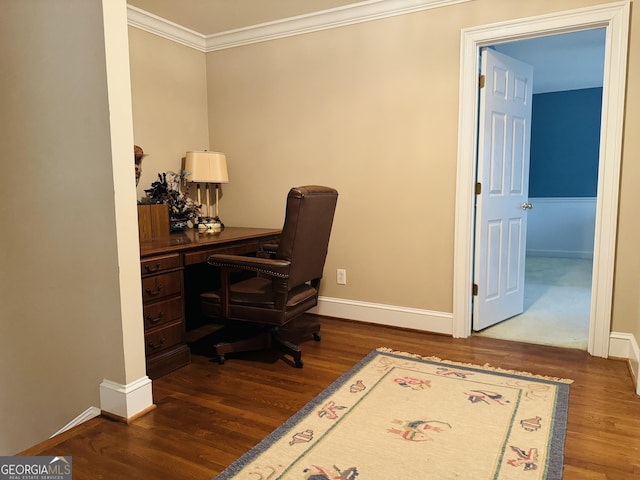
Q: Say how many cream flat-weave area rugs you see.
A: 1